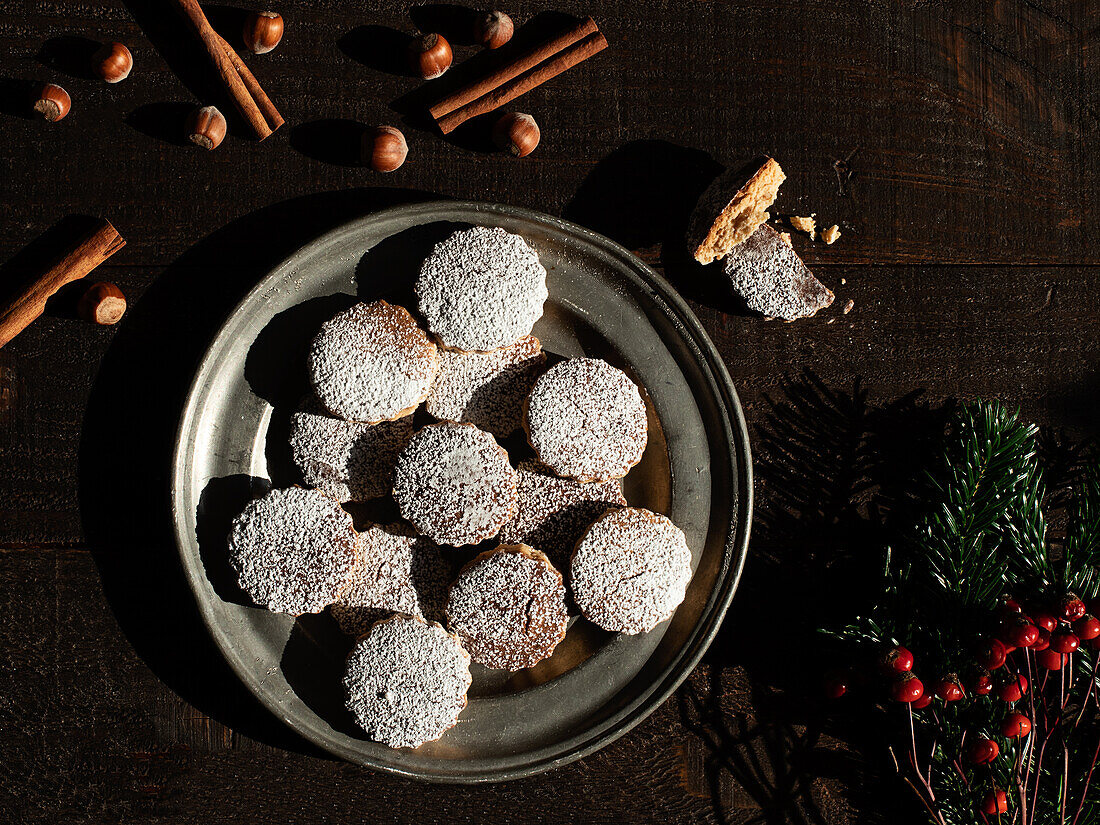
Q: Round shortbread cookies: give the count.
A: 12